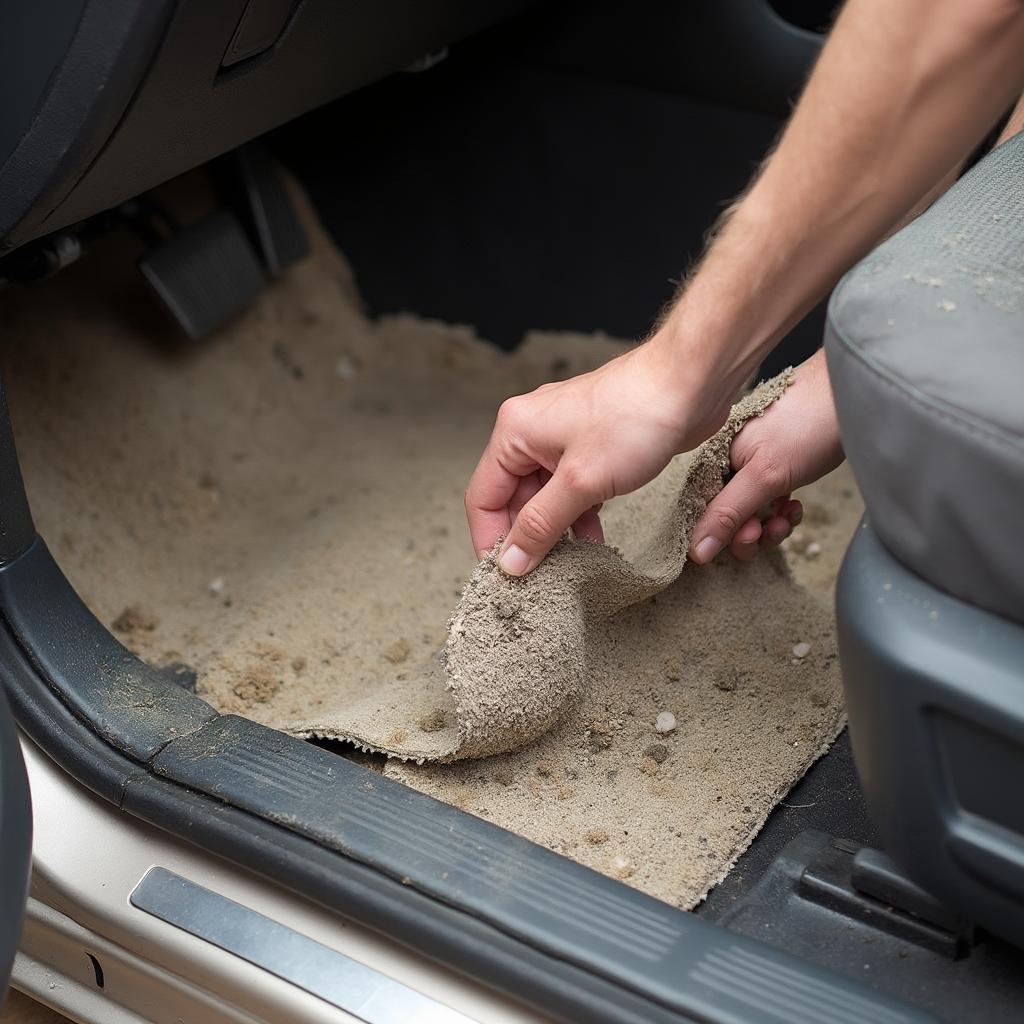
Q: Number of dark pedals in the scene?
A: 2